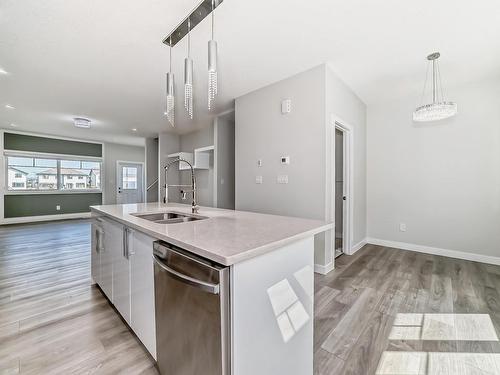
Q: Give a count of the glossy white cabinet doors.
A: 4